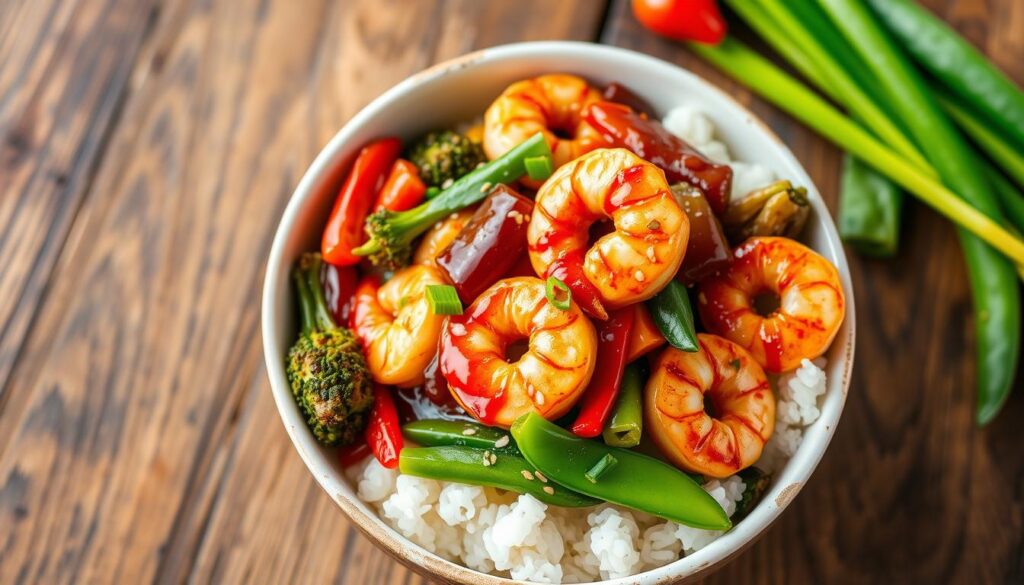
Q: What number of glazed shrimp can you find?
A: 6